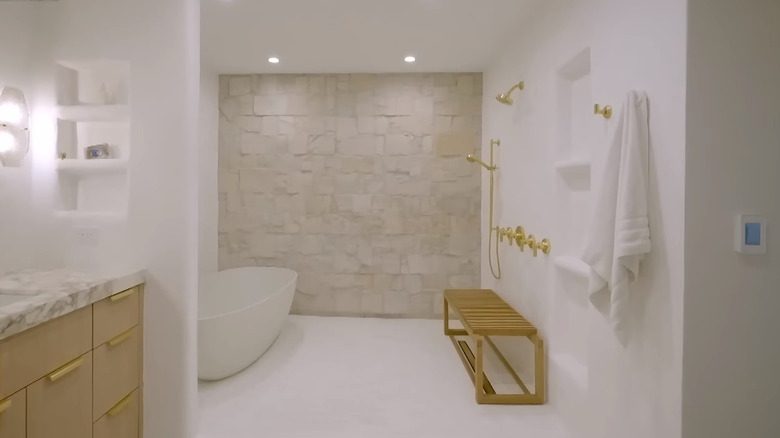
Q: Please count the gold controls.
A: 4